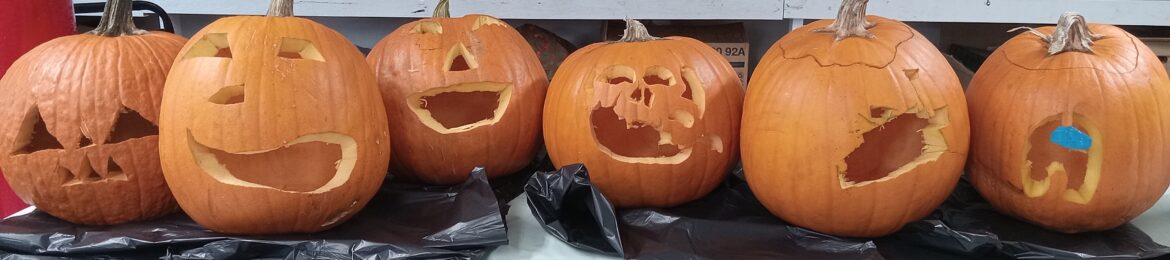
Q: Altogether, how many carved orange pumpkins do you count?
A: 6